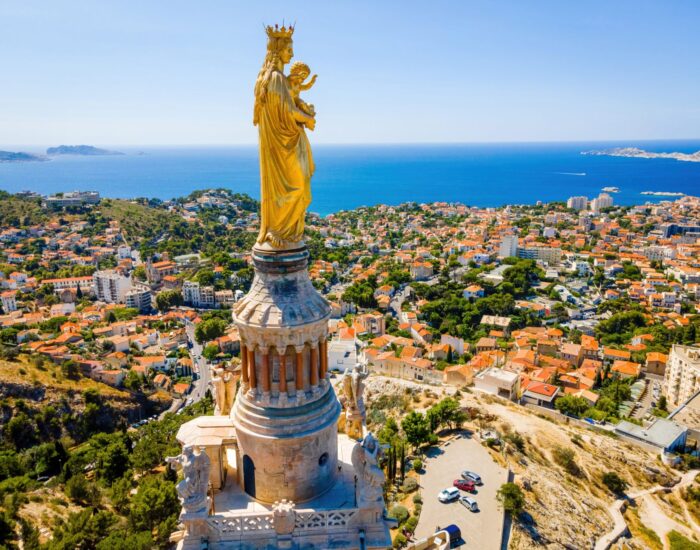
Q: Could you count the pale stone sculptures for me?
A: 4